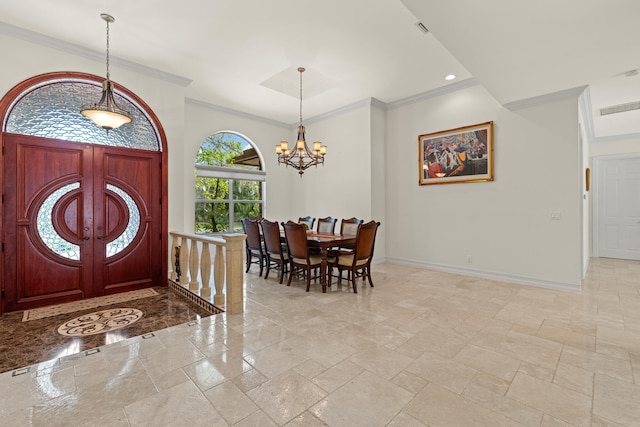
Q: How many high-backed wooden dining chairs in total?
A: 8